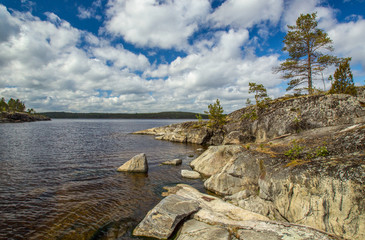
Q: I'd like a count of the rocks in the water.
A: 3